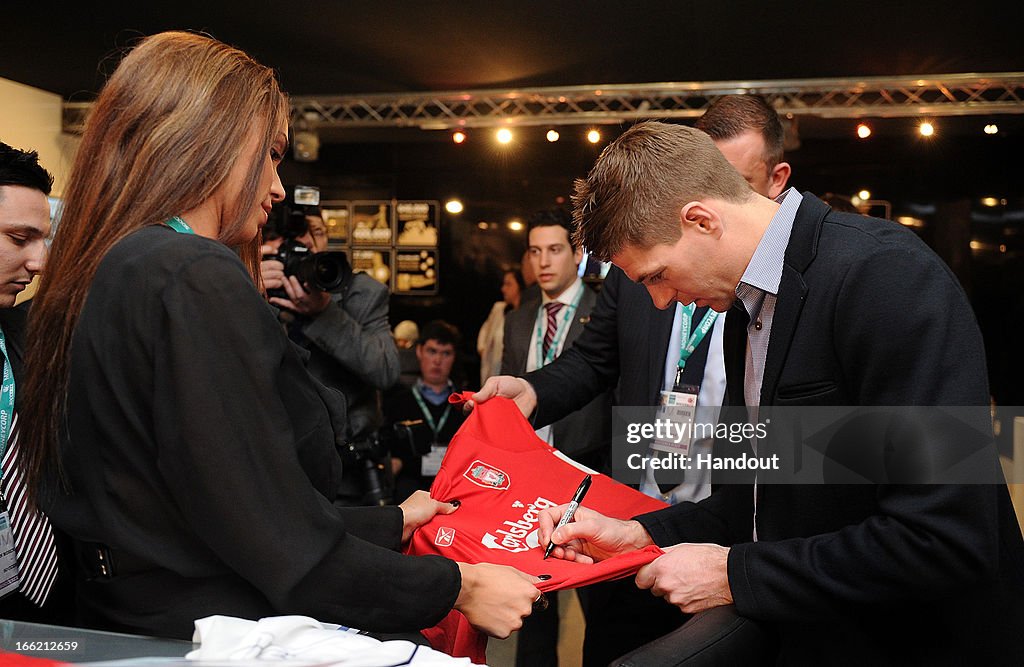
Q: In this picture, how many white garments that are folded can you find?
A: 1